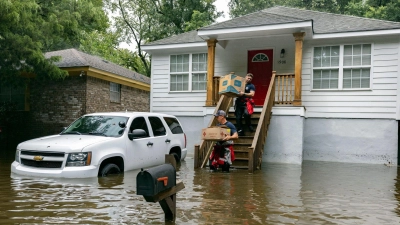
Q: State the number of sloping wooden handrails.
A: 2